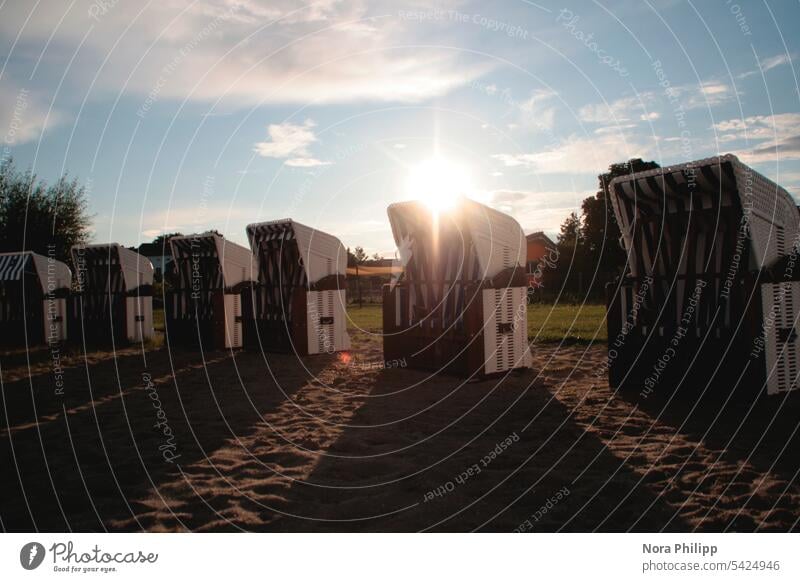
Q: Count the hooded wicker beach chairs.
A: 6